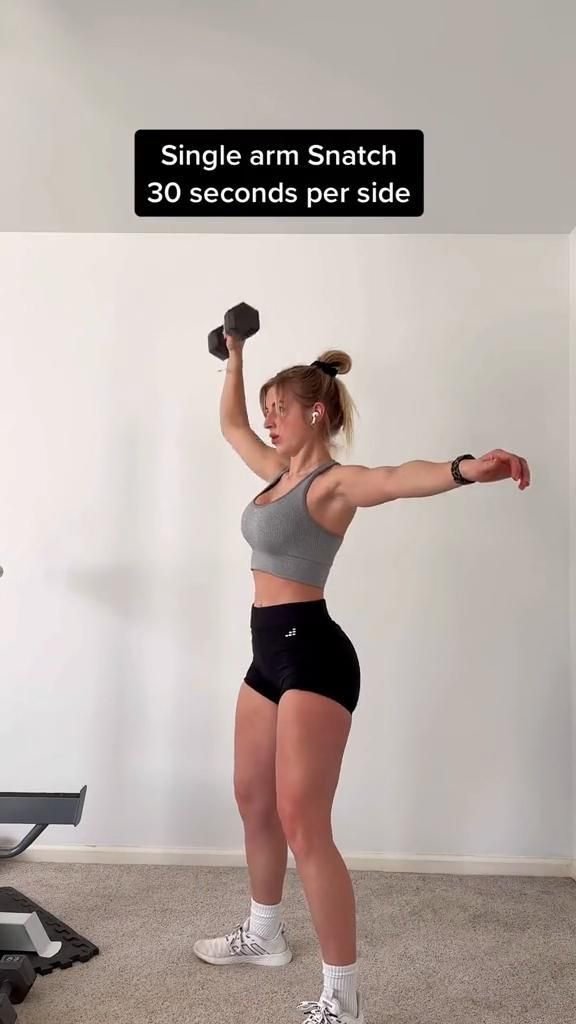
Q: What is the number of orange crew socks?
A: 0